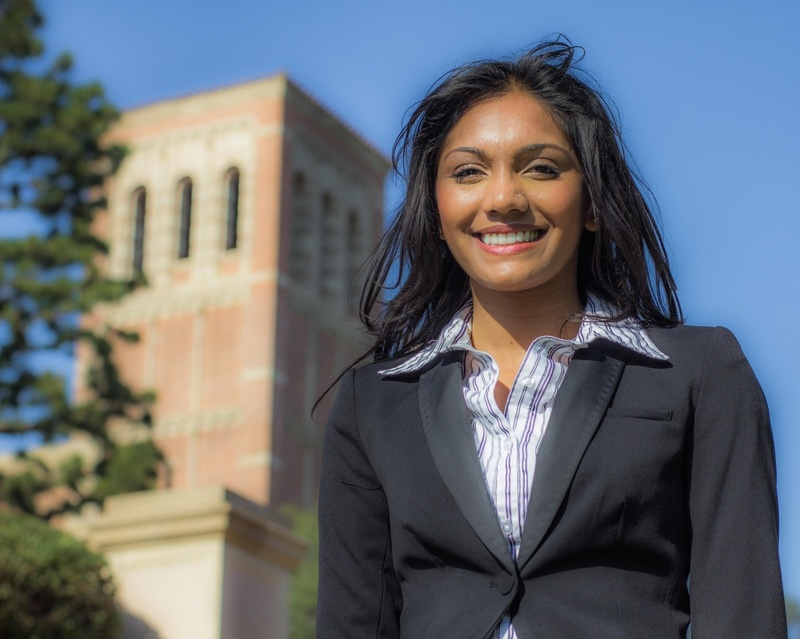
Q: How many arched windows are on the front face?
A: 3